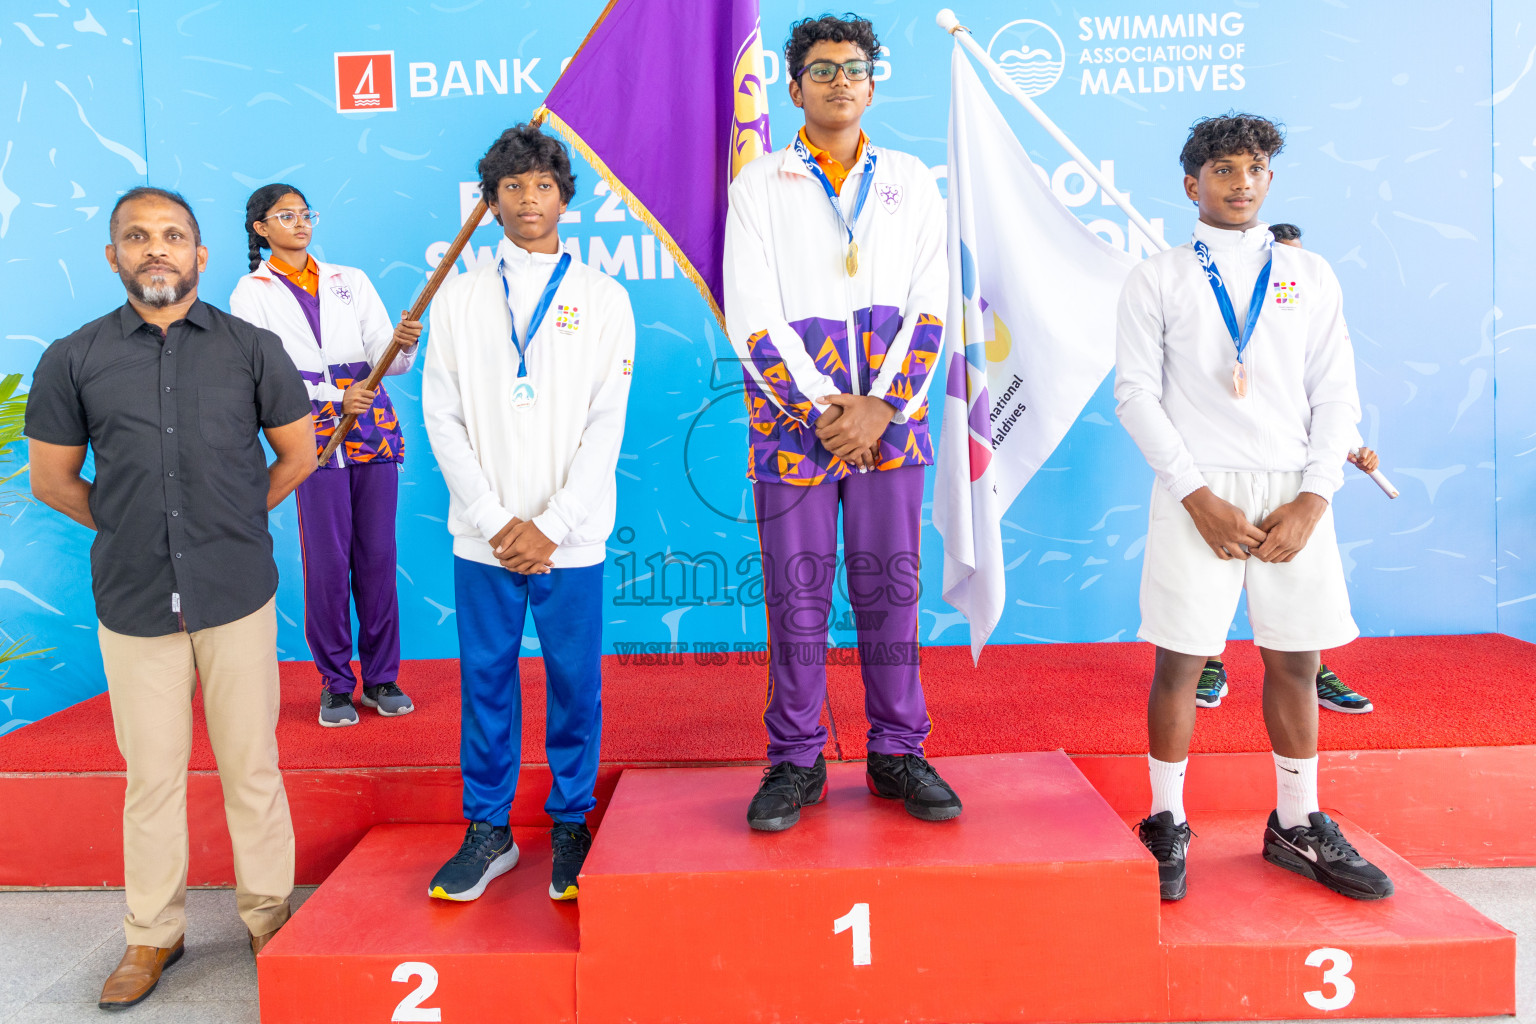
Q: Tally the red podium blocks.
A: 3